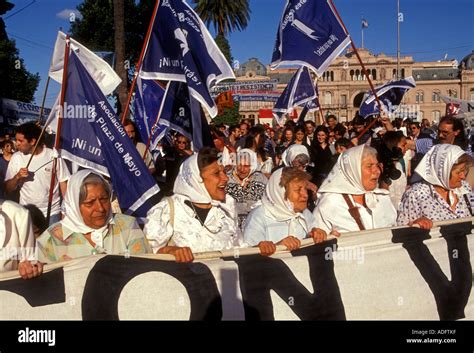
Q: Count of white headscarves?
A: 7